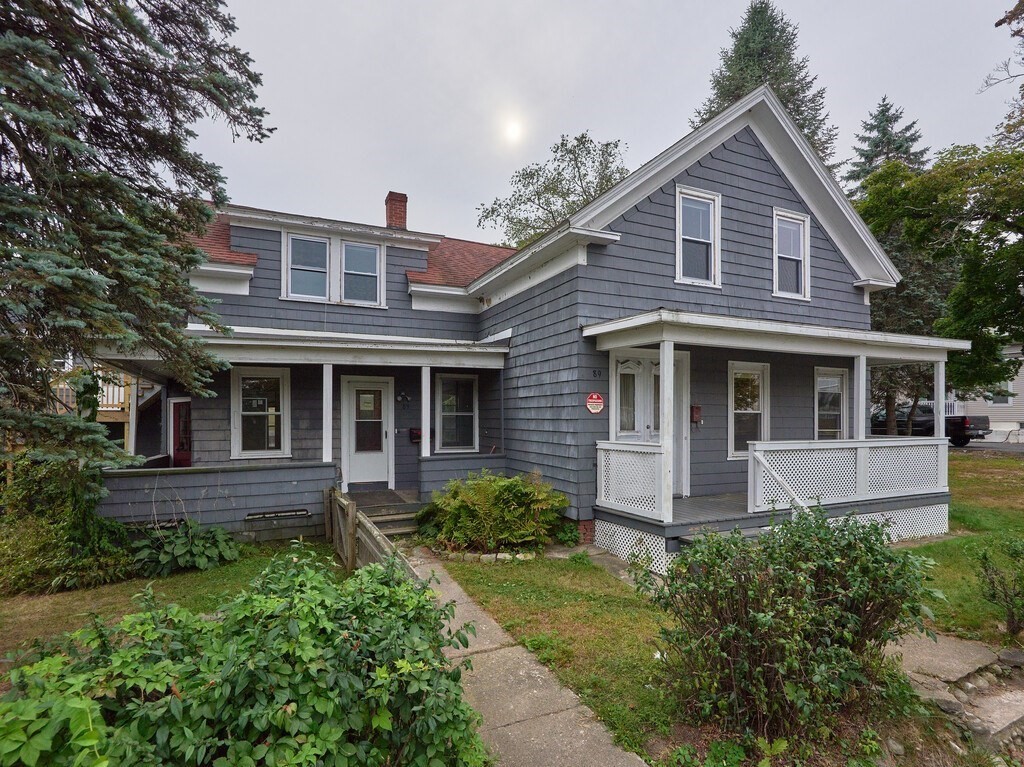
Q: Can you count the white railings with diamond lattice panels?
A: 2